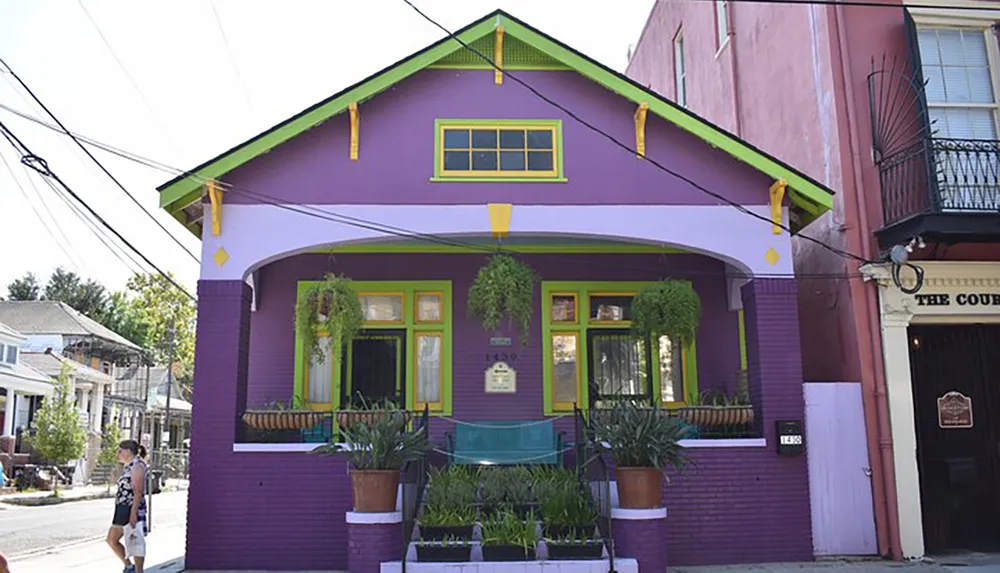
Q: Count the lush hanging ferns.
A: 3